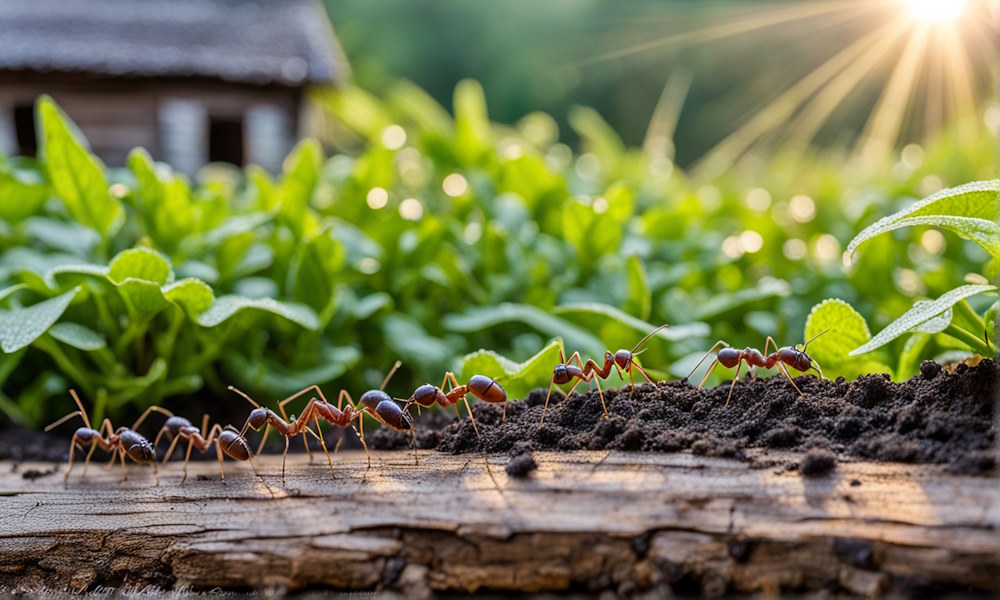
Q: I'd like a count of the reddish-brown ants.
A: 6